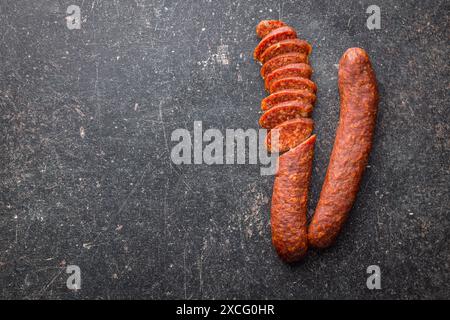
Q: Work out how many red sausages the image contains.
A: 2